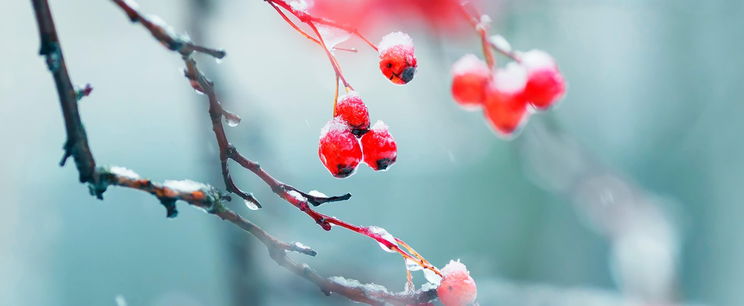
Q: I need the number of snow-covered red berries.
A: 8